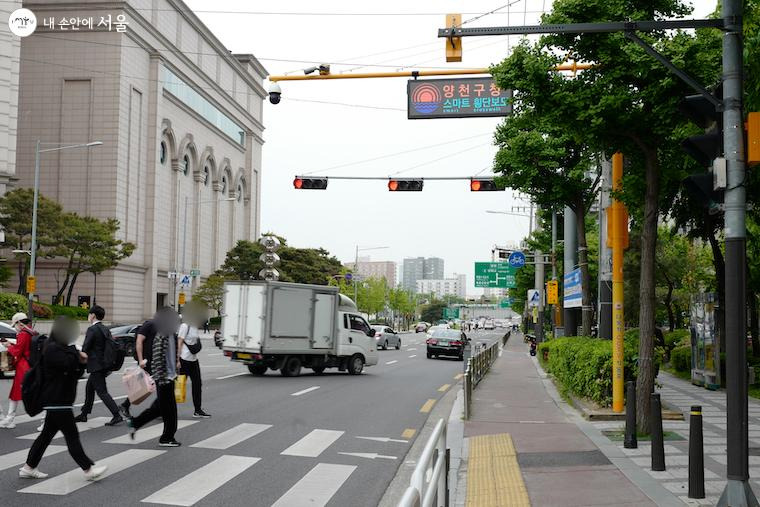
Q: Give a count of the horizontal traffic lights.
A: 3